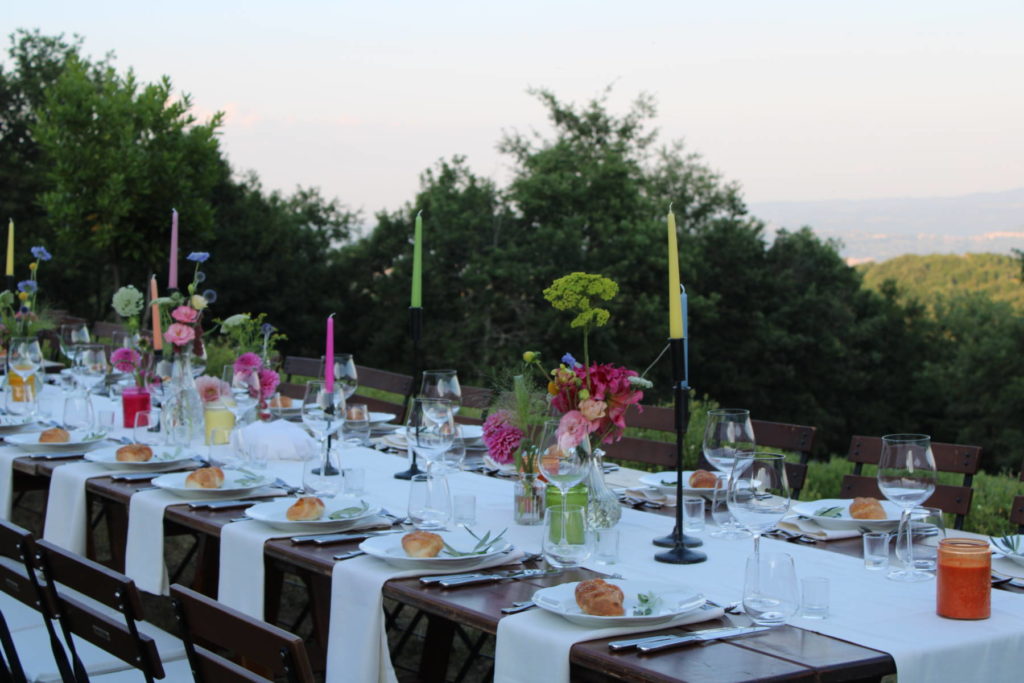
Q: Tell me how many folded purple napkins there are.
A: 0